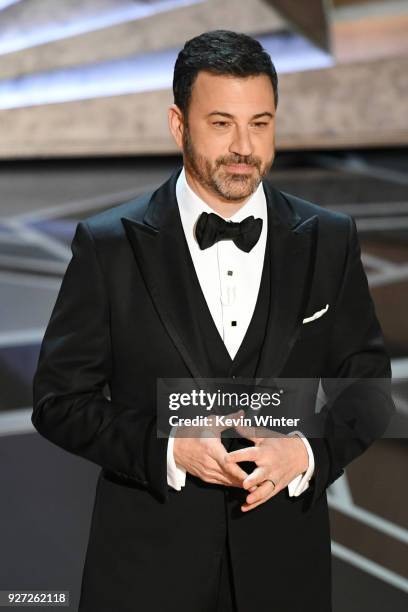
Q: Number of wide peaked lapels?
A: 2